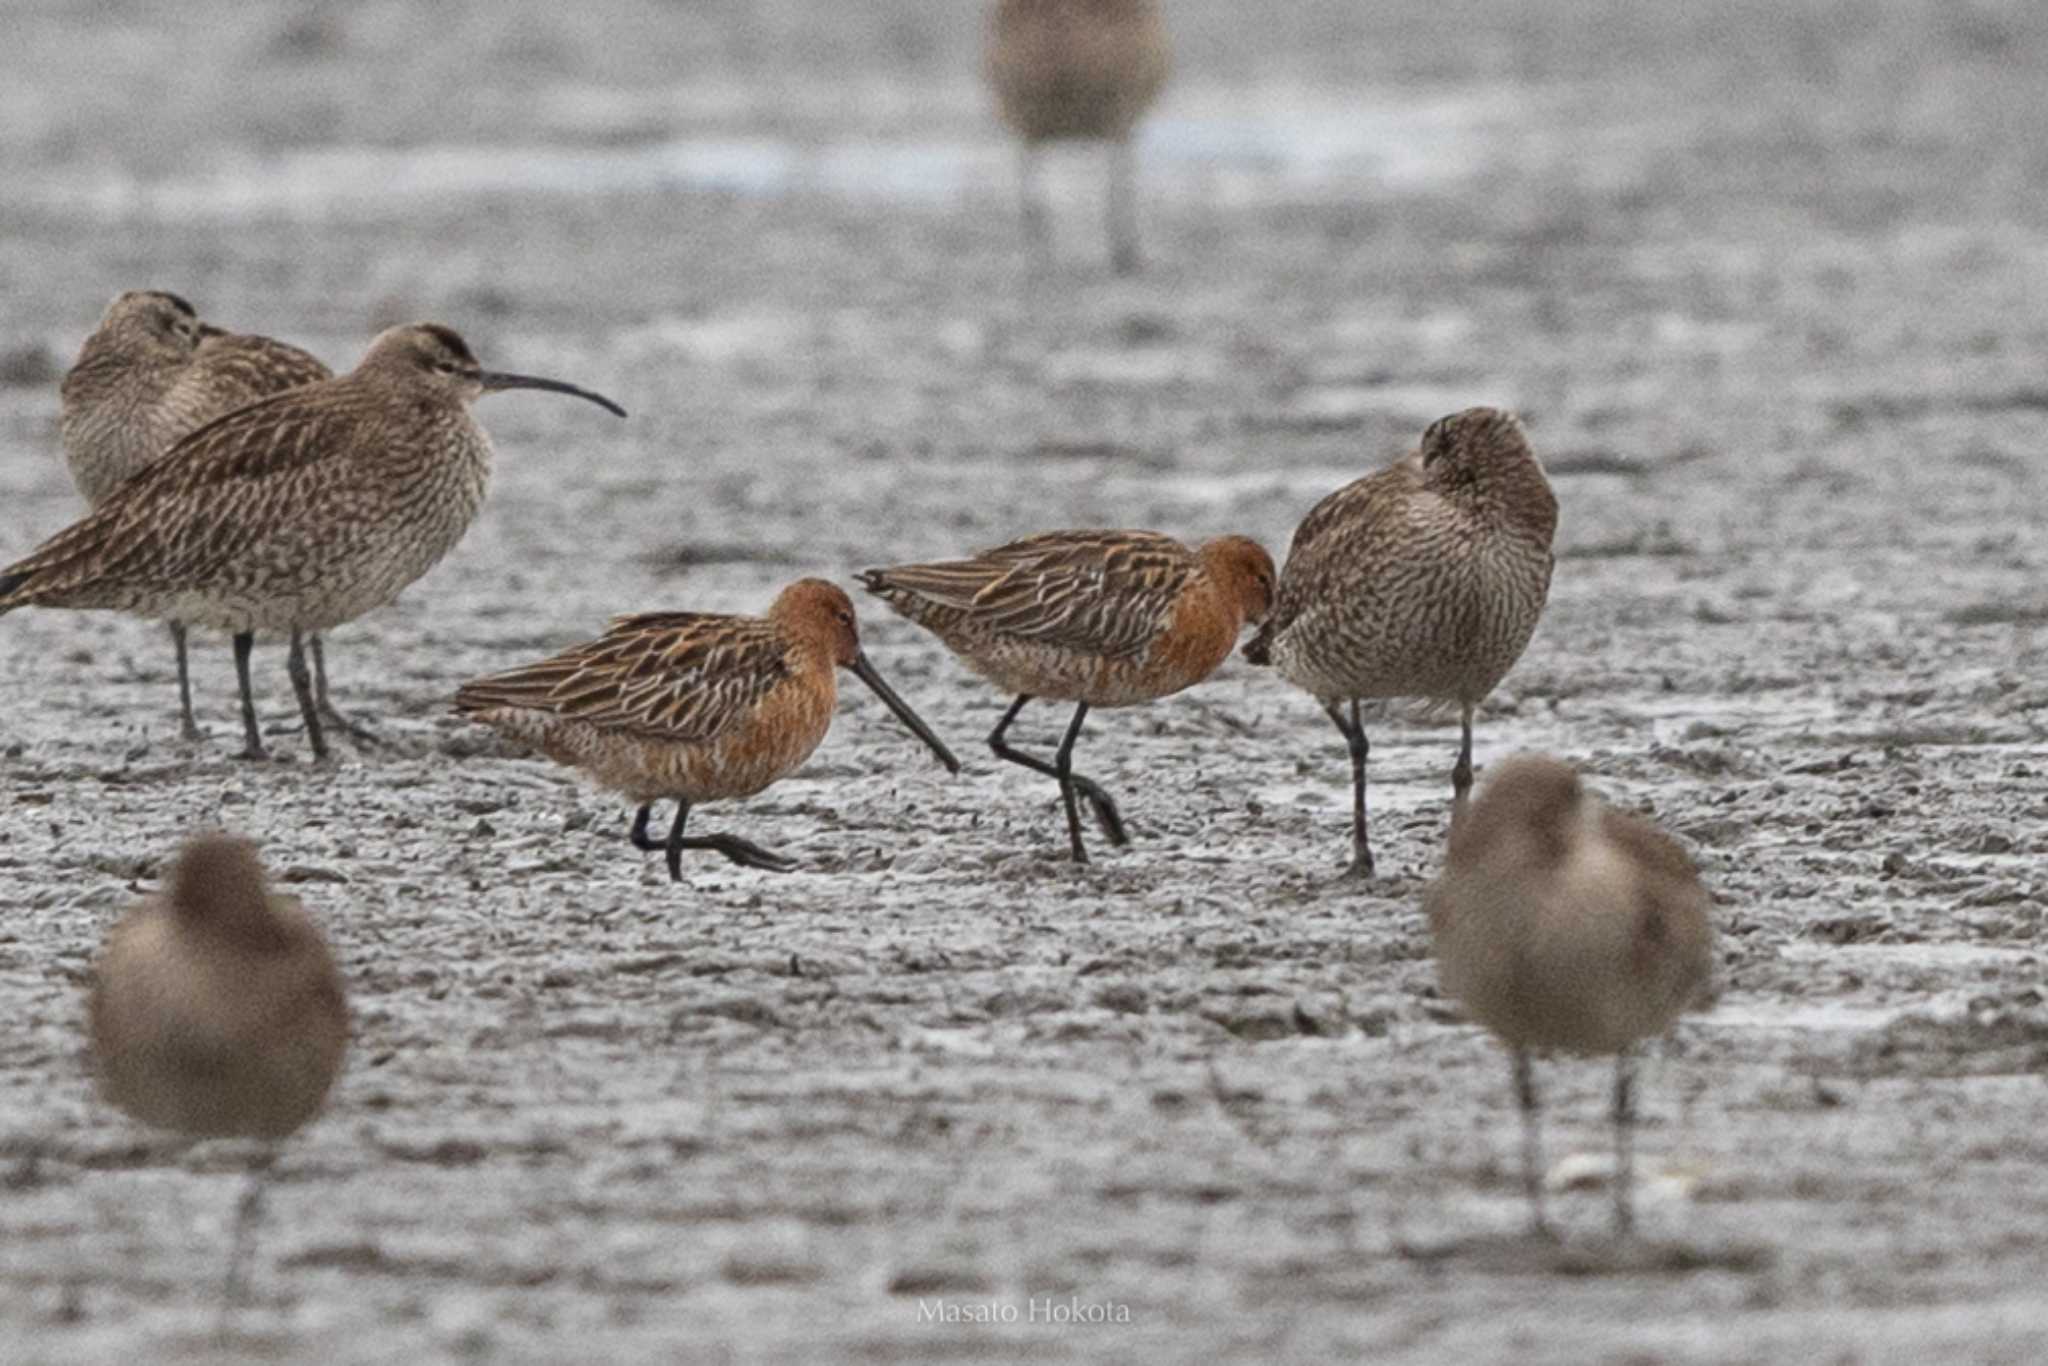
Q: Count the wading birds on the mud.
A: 8